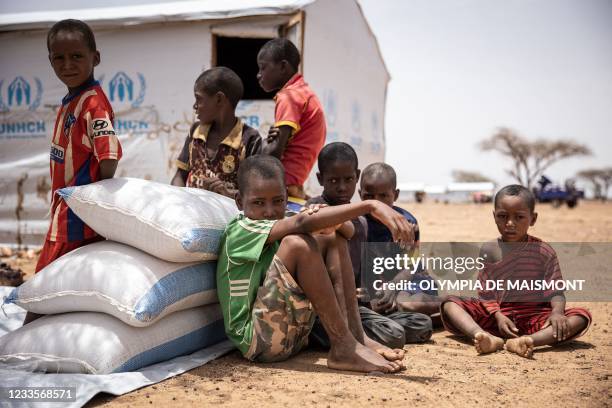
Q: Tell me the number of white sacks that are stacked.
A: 3